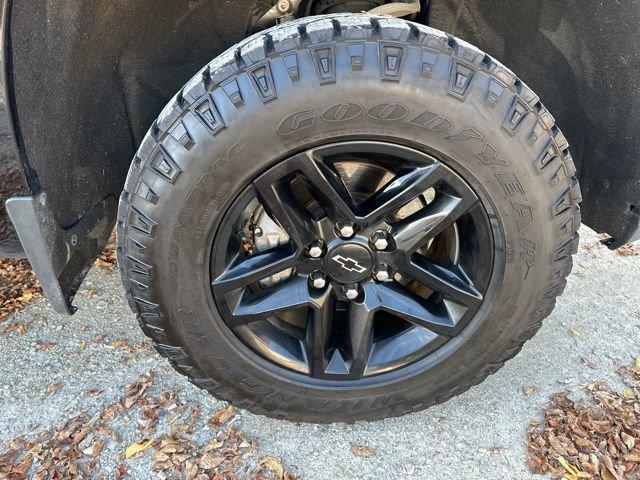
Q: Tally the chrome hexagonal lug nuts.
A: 6